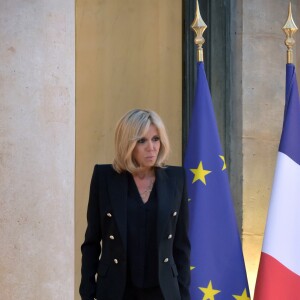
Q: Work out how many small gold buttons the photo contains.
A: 6